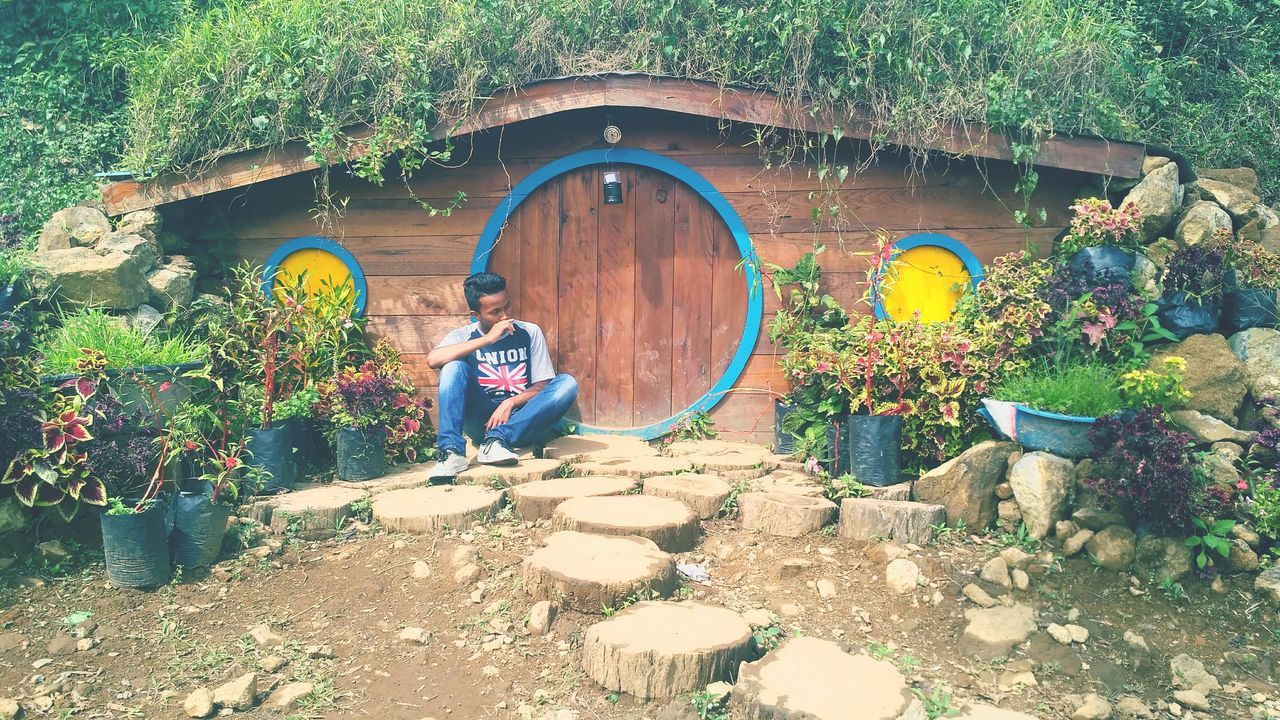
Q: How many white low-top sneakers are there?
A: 2